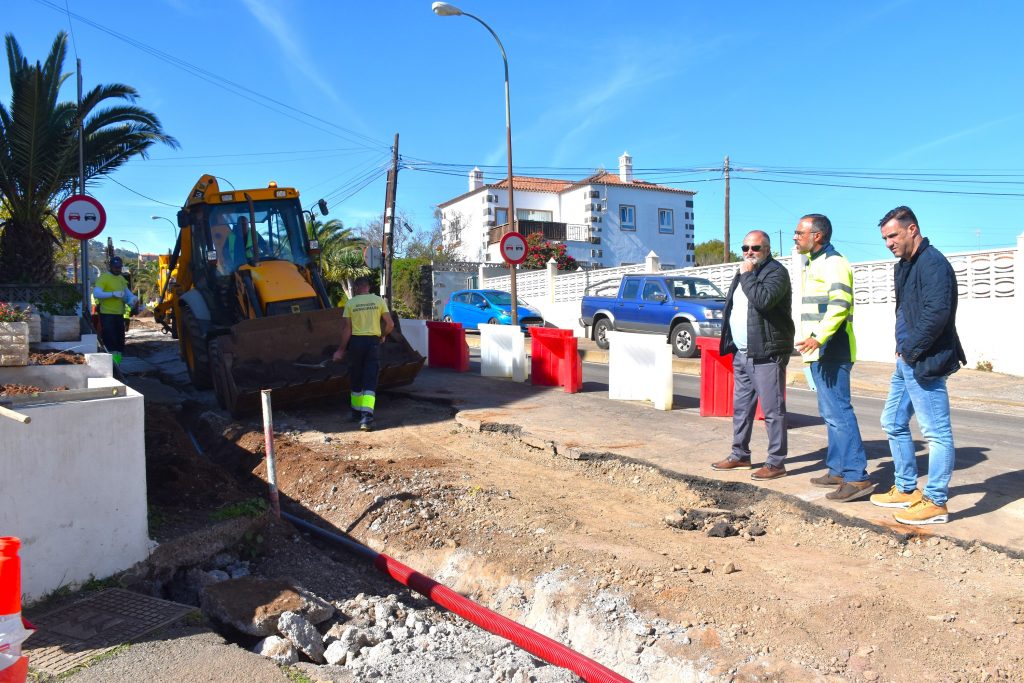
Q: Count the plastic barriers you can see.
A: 6